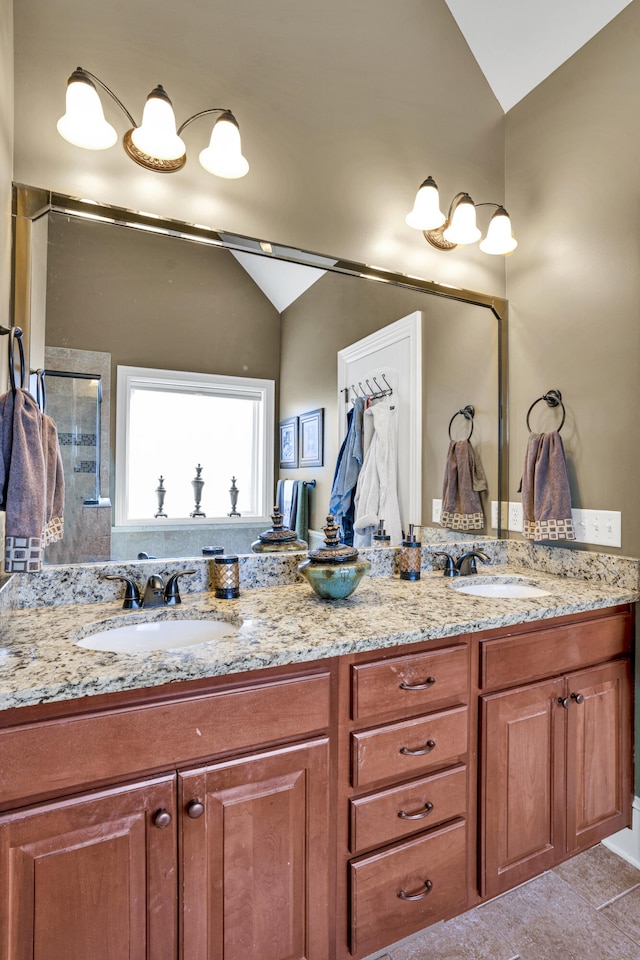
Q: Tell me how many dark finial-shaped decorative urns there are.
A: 3